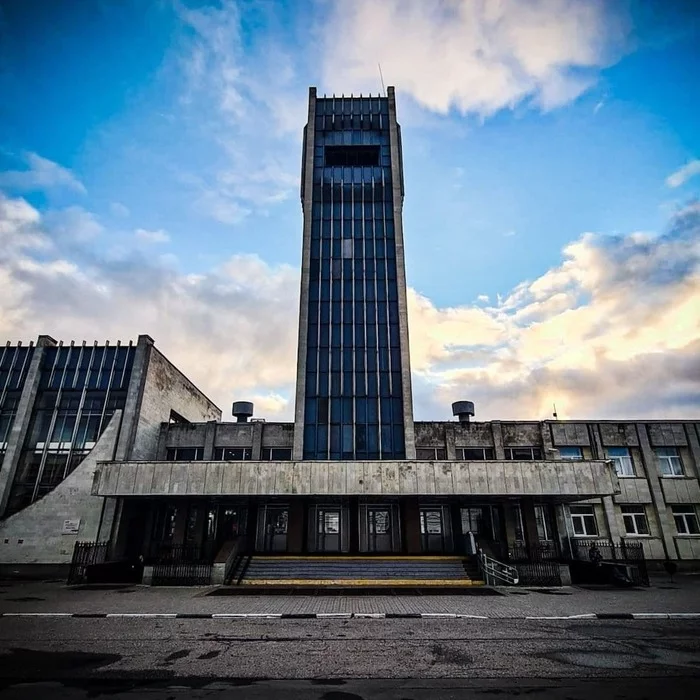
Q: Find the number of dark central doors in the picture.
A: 4